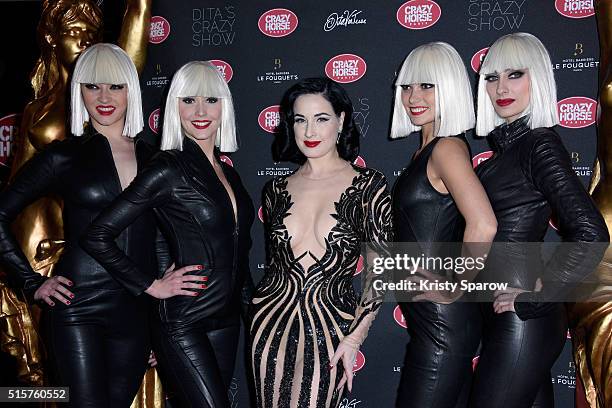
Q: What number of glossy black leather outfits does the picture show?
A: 4